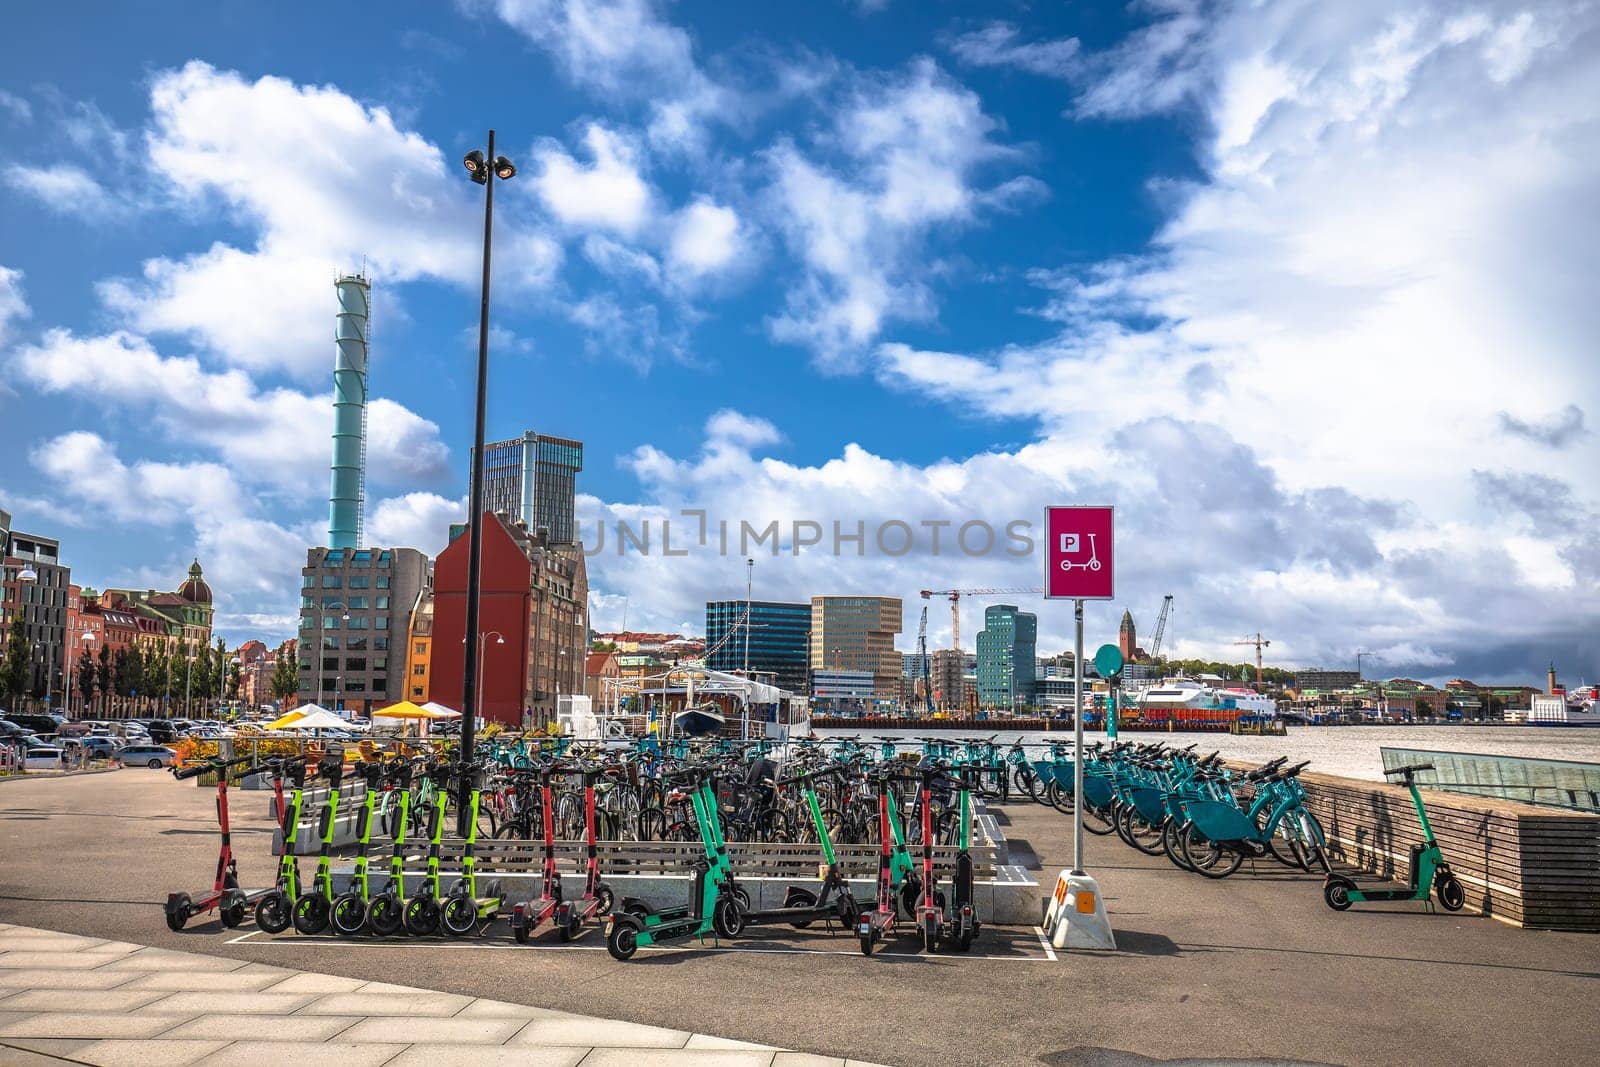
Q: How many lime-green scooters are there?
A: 6